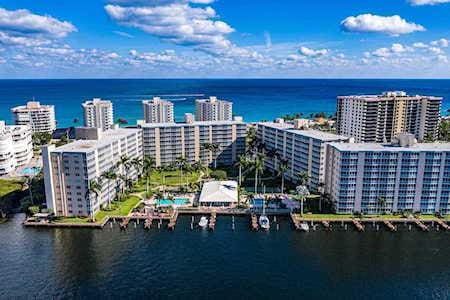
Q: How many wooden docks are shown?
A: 11